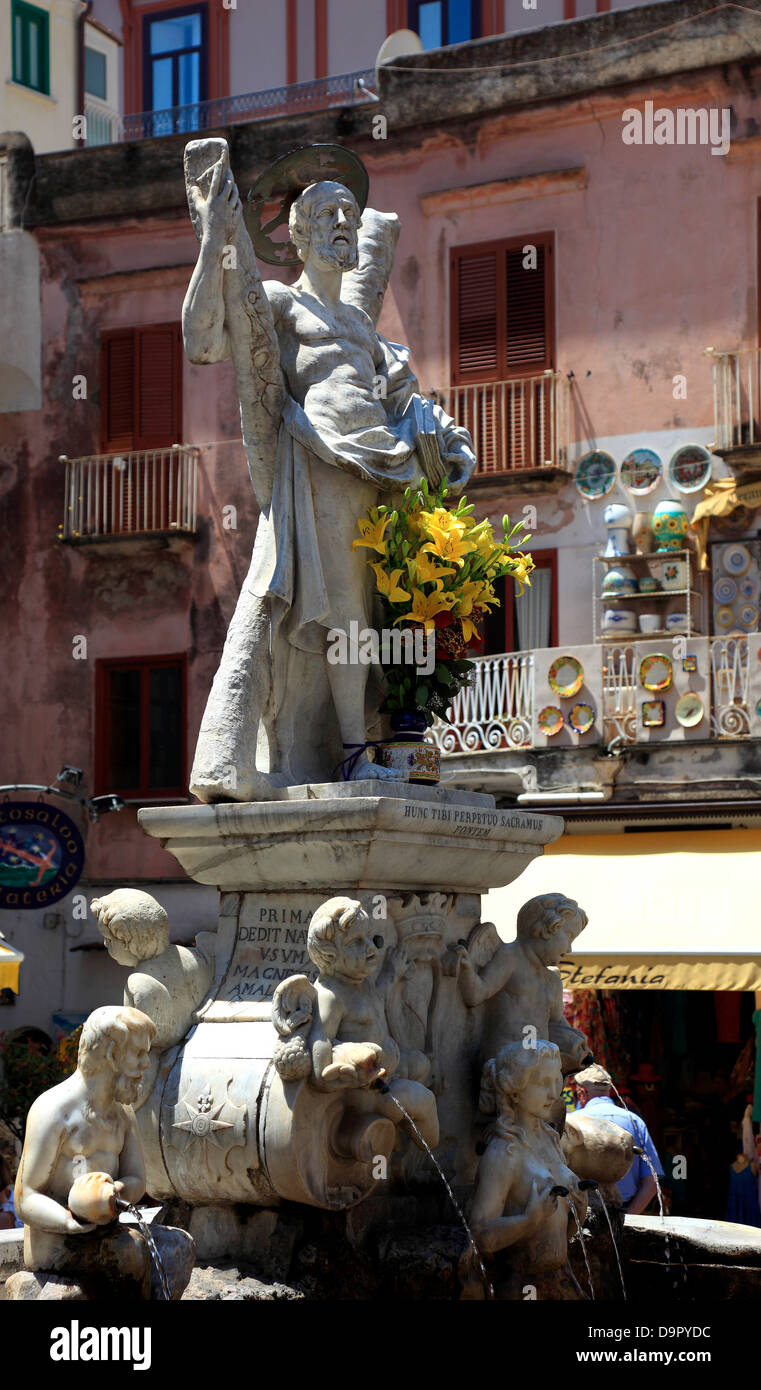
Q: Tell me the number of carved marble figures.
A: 6